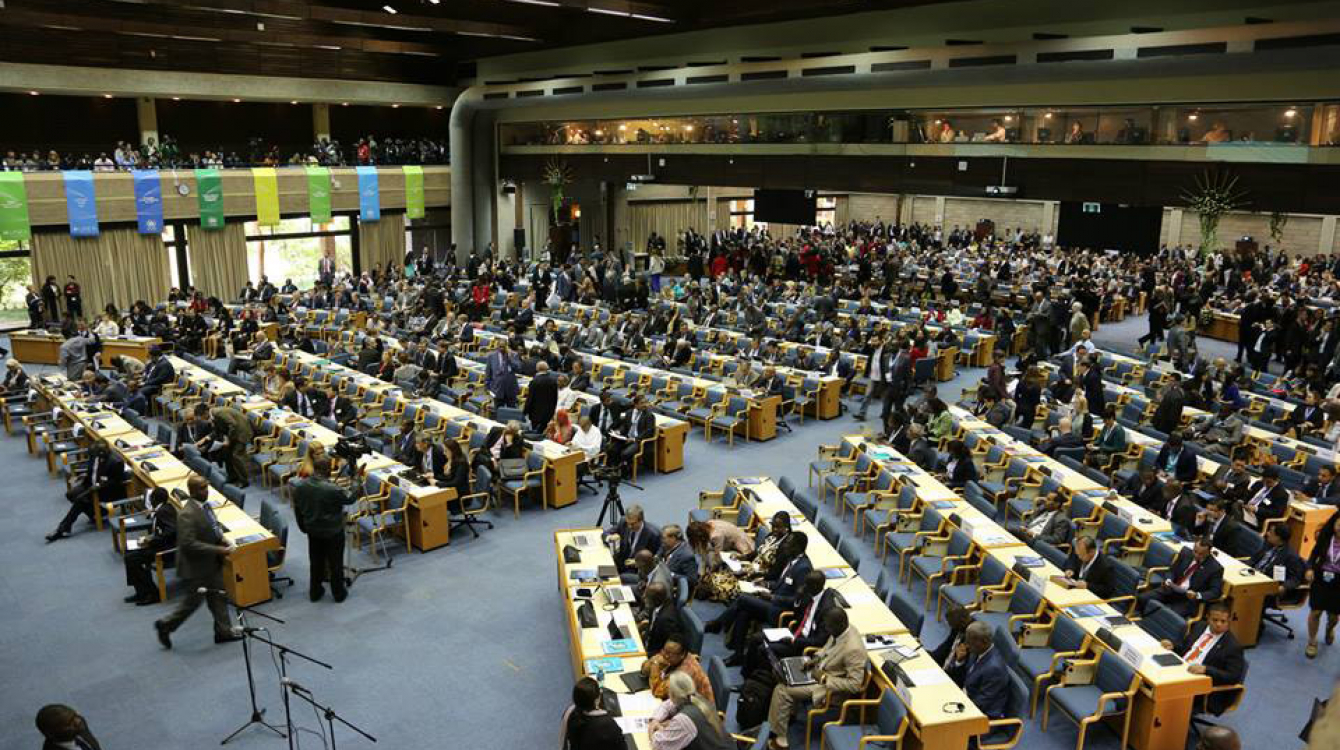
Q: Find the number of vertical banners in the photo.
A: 8